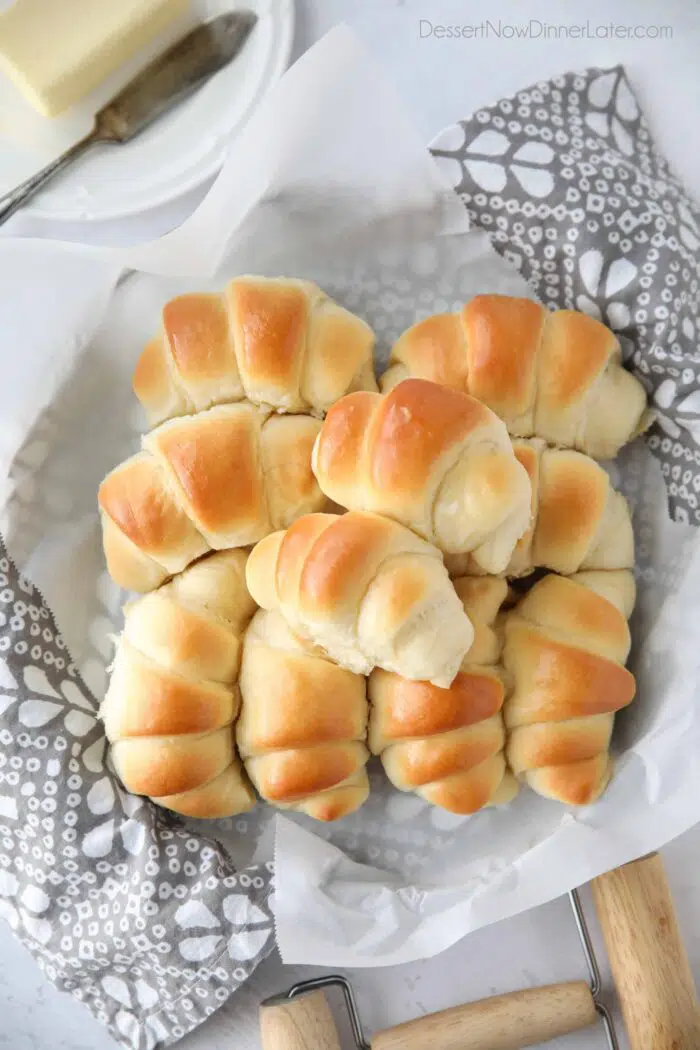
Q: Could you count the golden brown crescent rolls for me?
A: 10